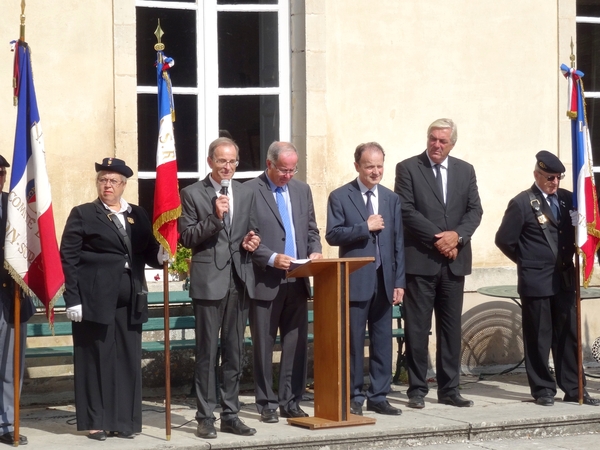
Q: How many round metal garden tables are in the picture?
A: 1